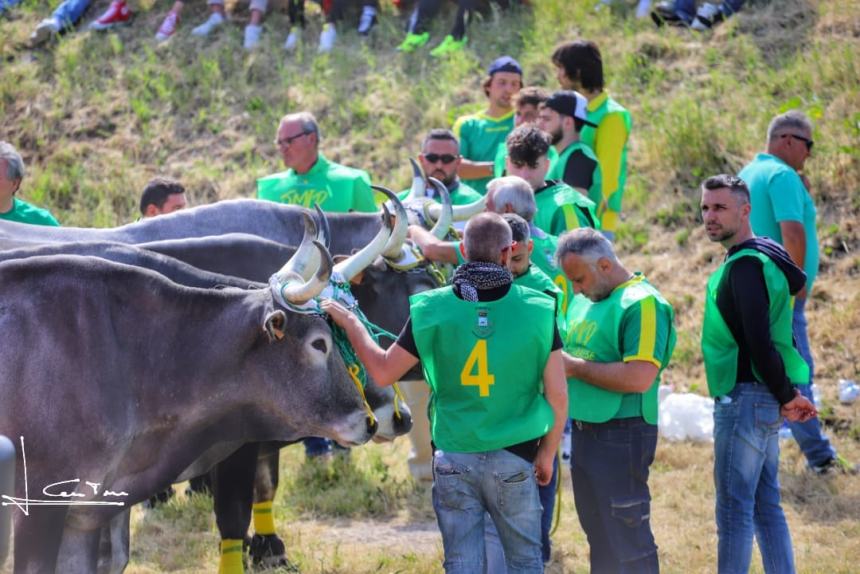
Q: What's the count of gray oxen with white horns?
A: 4